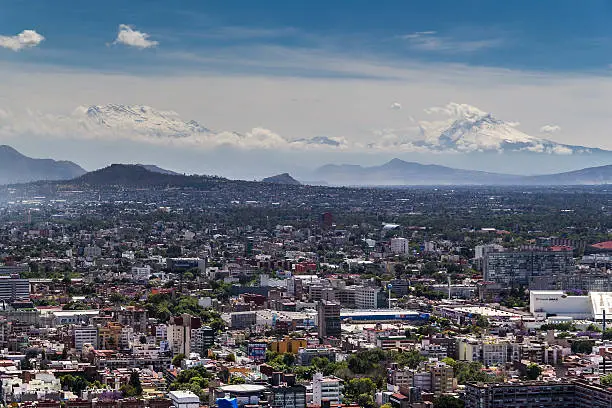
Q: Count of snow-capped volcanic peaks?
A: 2